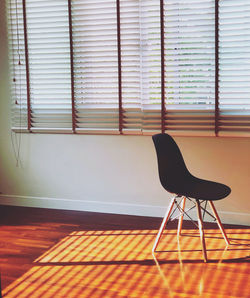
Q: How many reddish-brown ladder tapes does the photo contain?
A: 5